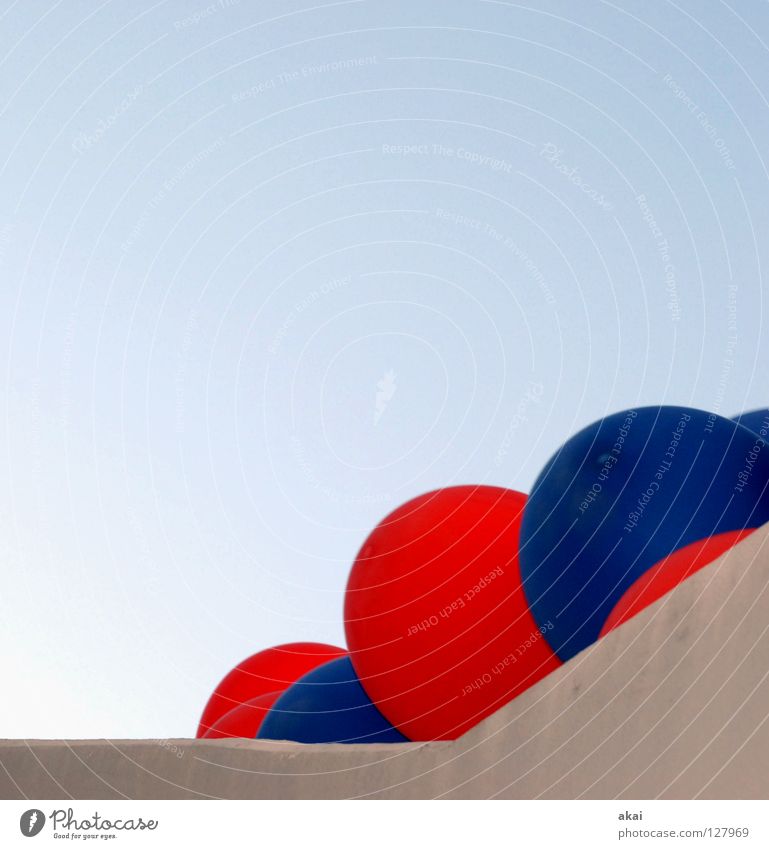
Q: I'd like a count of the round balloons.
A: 7